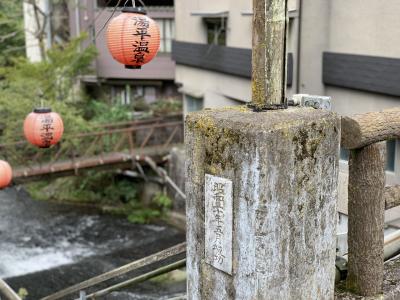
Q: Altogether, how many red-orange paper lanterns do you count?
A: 3